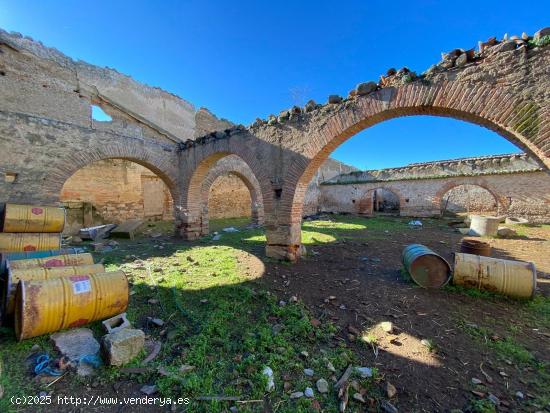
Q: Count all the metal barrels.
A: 8